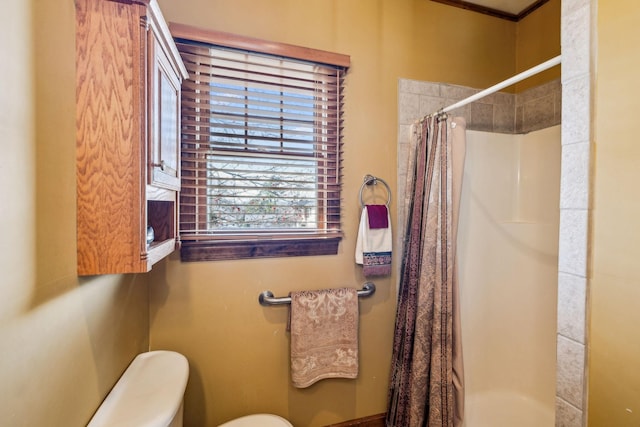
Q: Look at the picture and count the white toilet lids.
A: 2